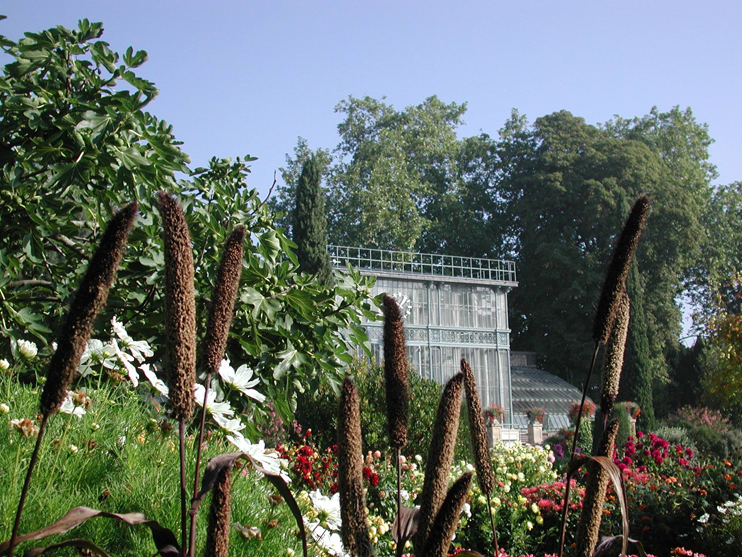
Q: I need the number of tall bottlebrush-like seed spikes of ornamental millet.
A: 12